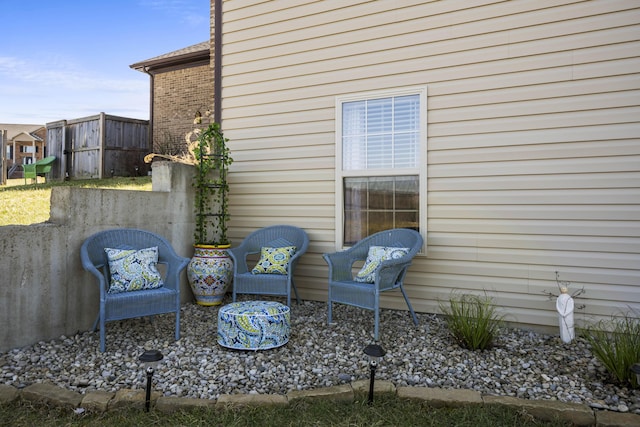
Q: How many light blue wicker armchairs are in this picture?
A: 3